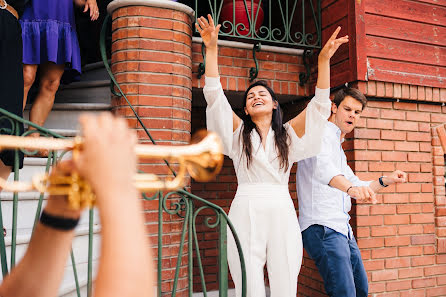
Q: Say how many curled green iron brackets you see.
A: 3